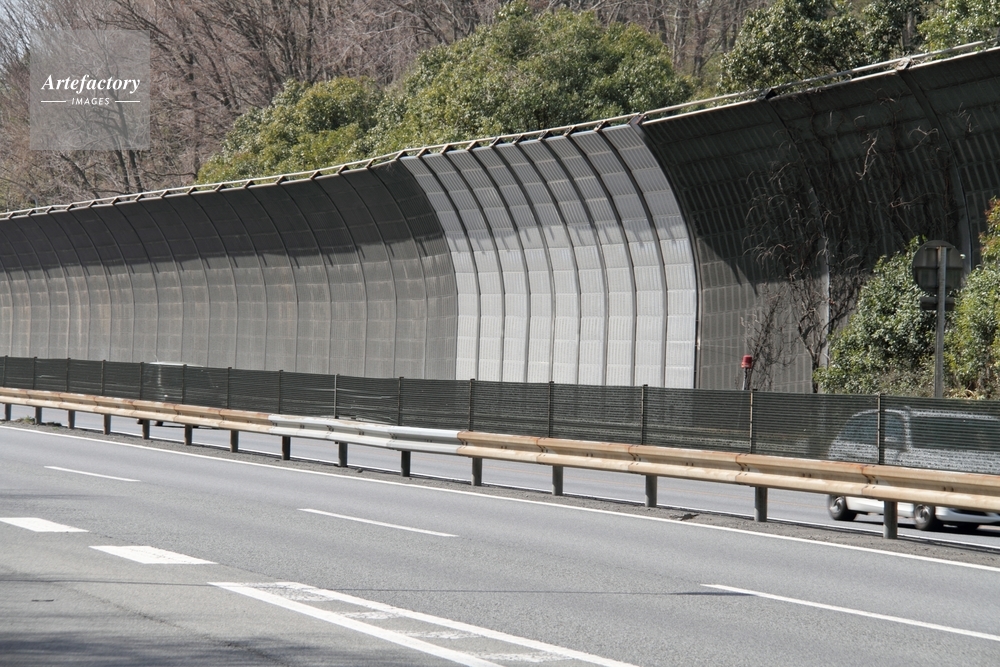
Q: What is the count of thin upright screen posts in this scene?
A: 15